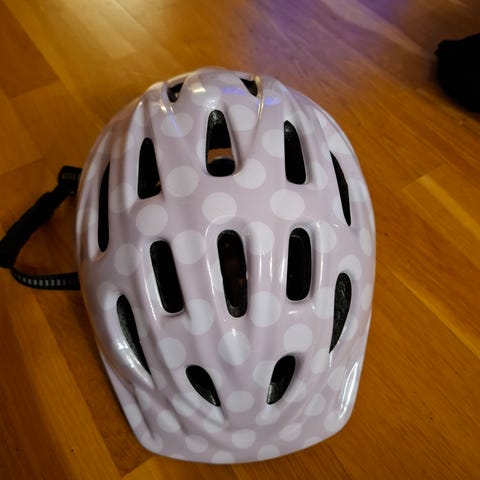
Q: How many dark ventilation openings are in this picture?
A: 14